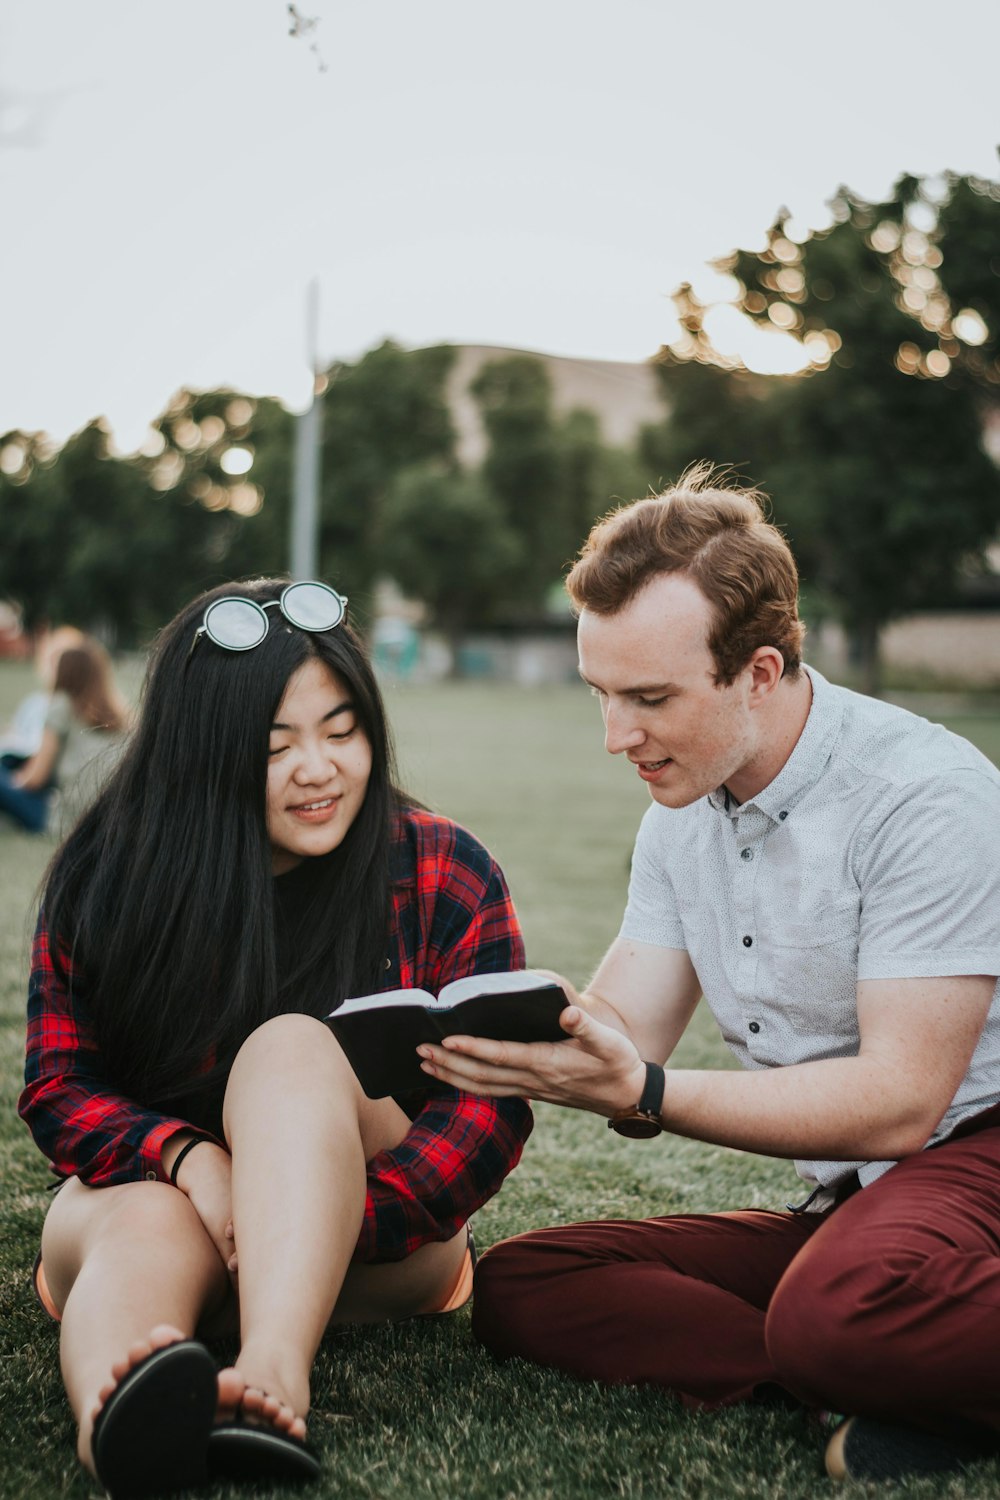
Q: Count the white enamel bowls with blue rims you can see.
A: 0